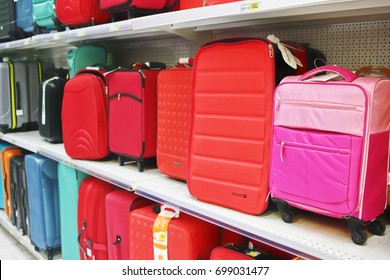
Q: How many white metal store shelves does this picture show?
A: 3